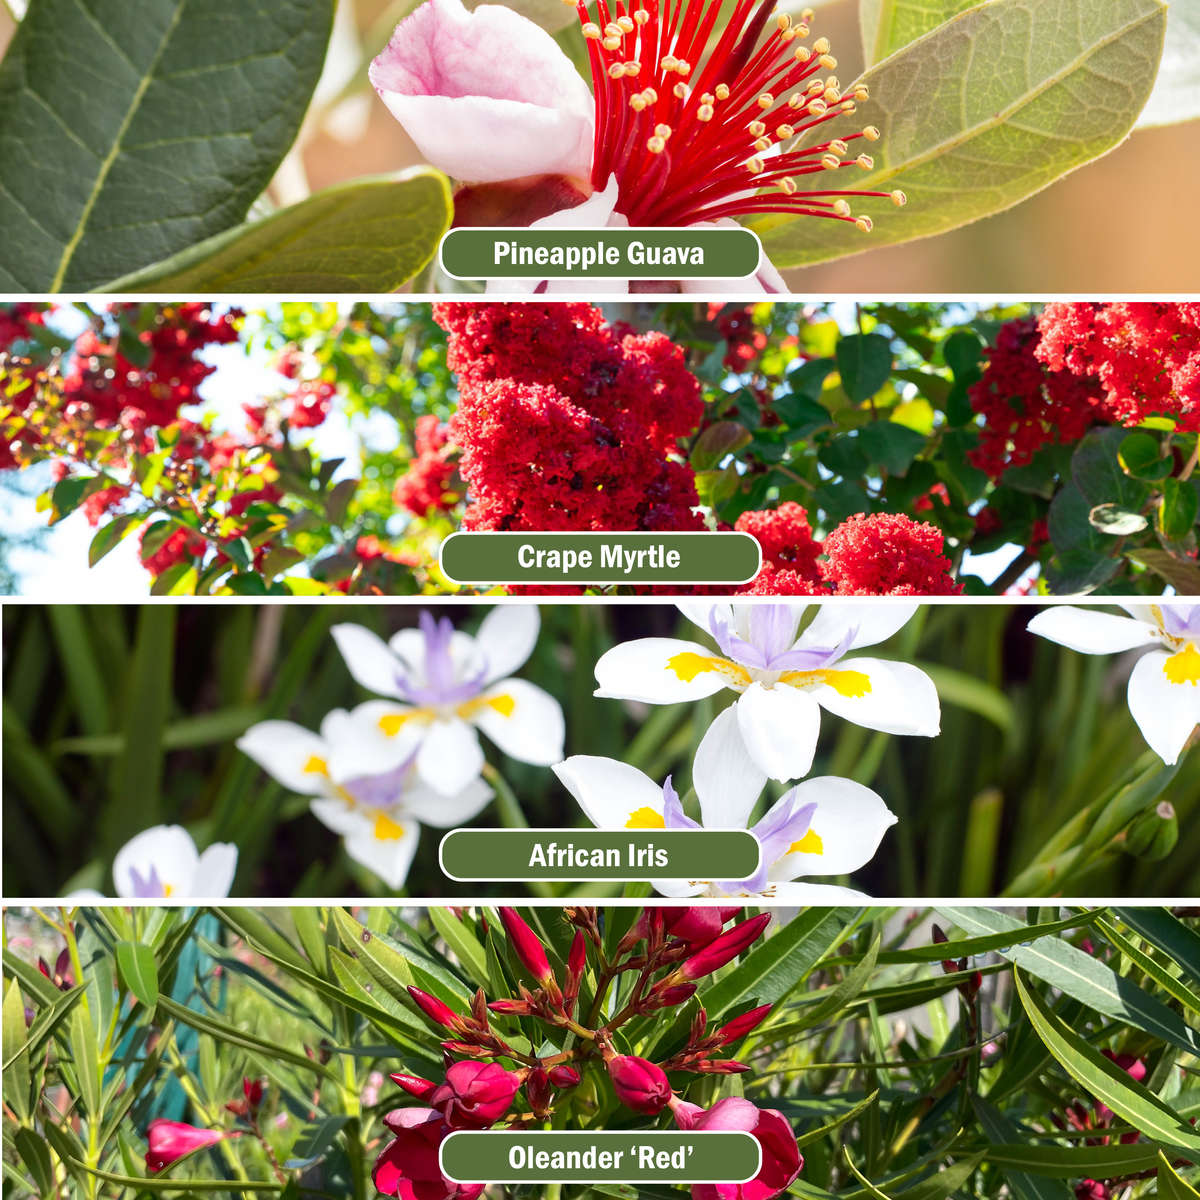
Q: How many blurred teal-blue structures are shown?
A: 1